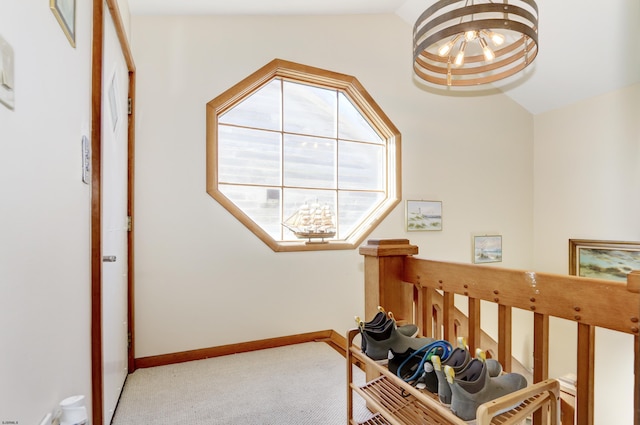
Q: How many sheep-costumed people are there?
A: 0